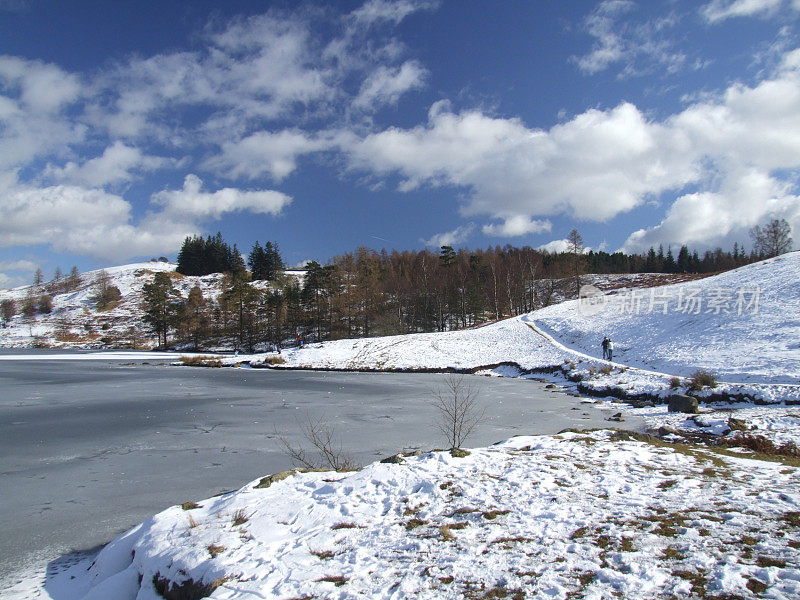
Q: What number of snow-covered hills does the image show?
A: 2